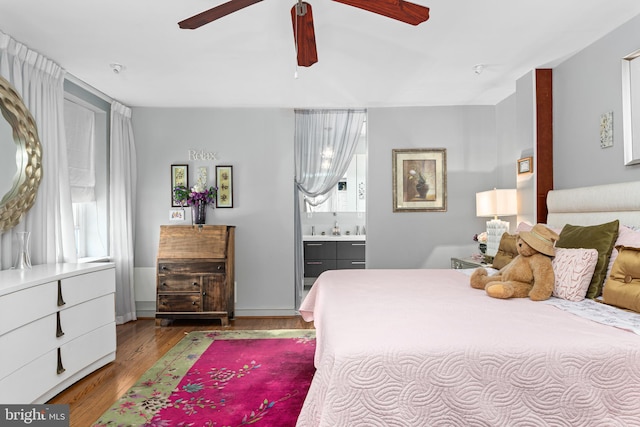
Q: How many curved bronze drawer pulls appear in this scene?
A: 3